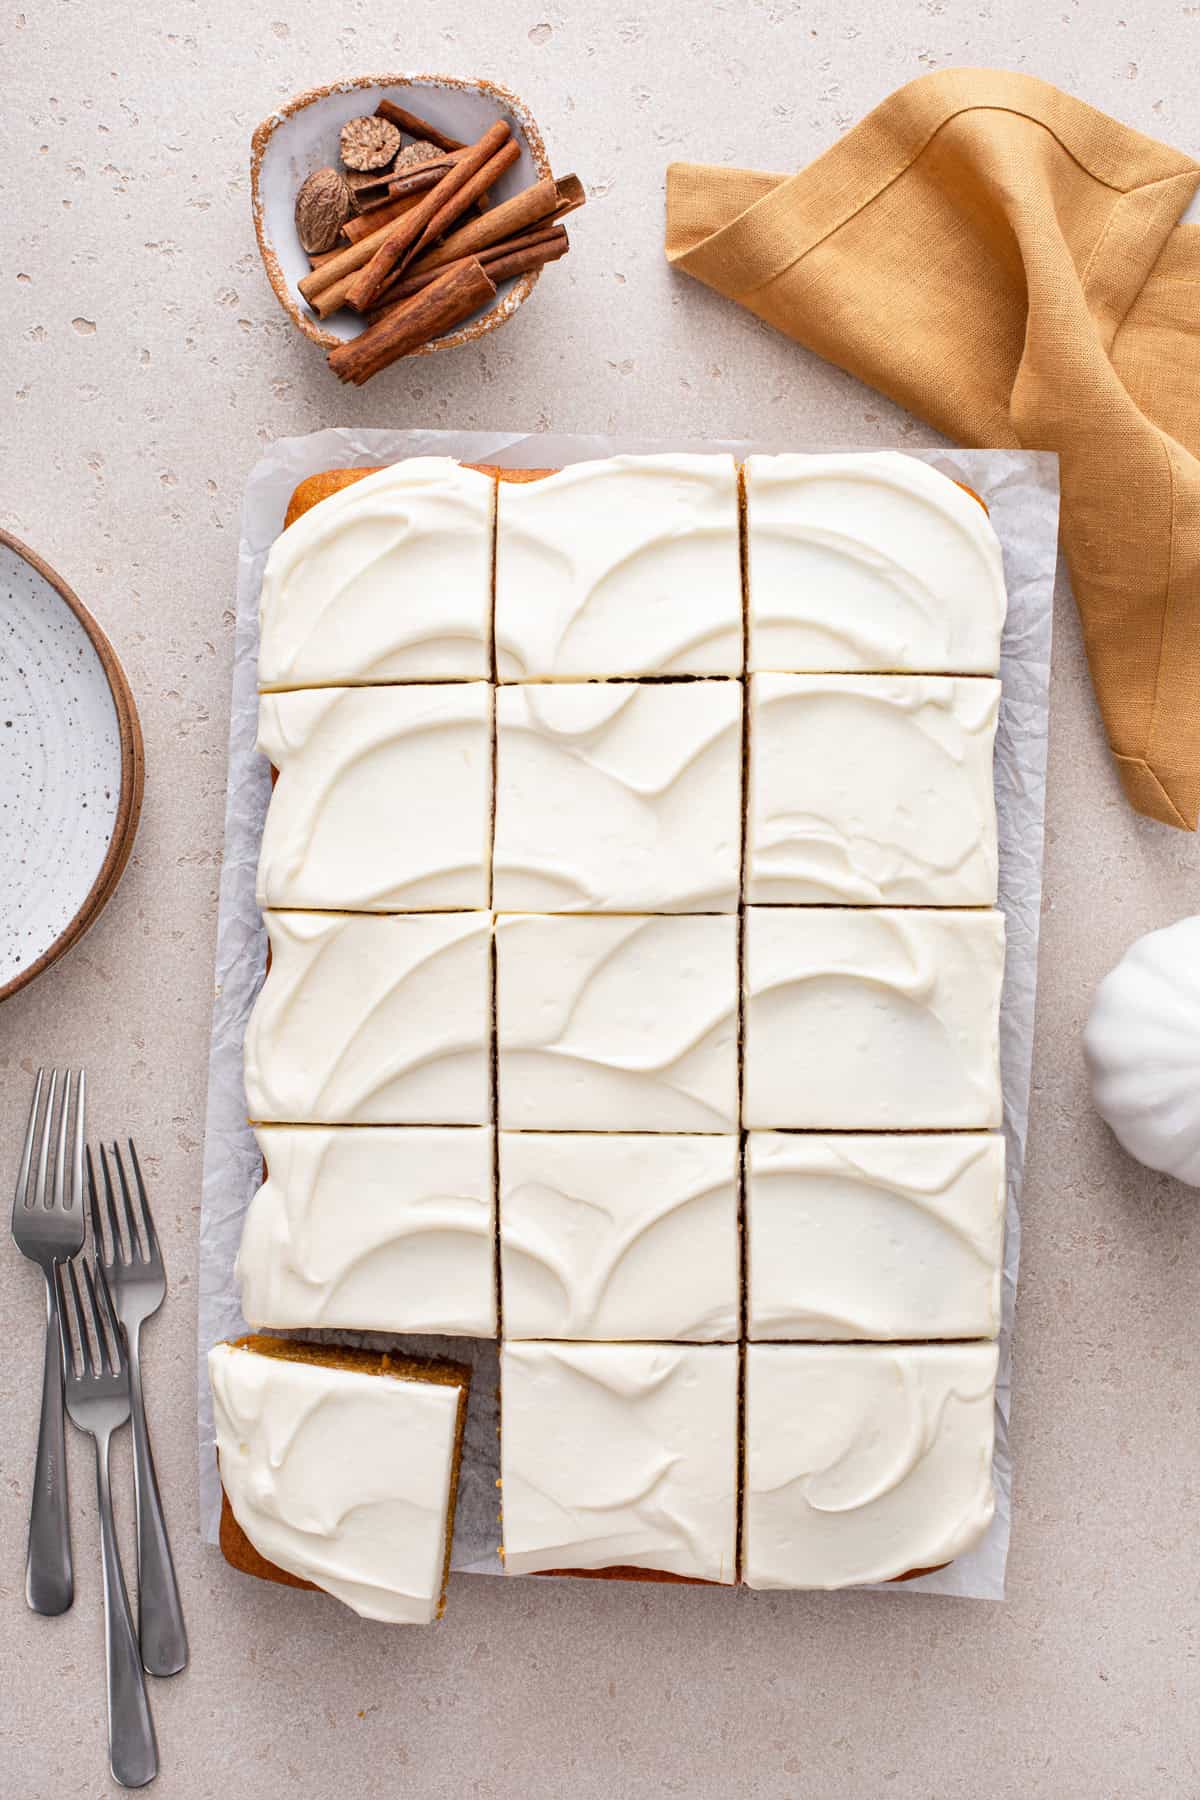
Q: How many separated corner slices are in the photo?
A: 1